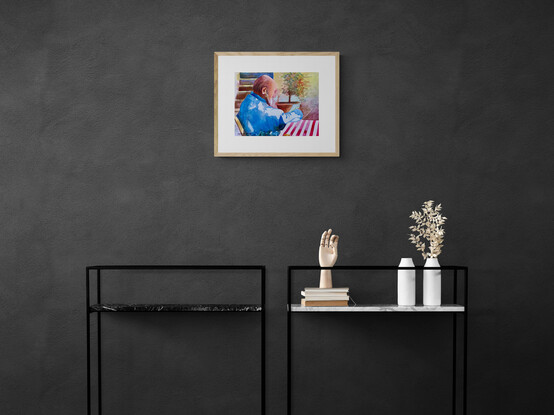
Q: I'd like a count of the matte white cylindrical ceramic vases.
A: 2